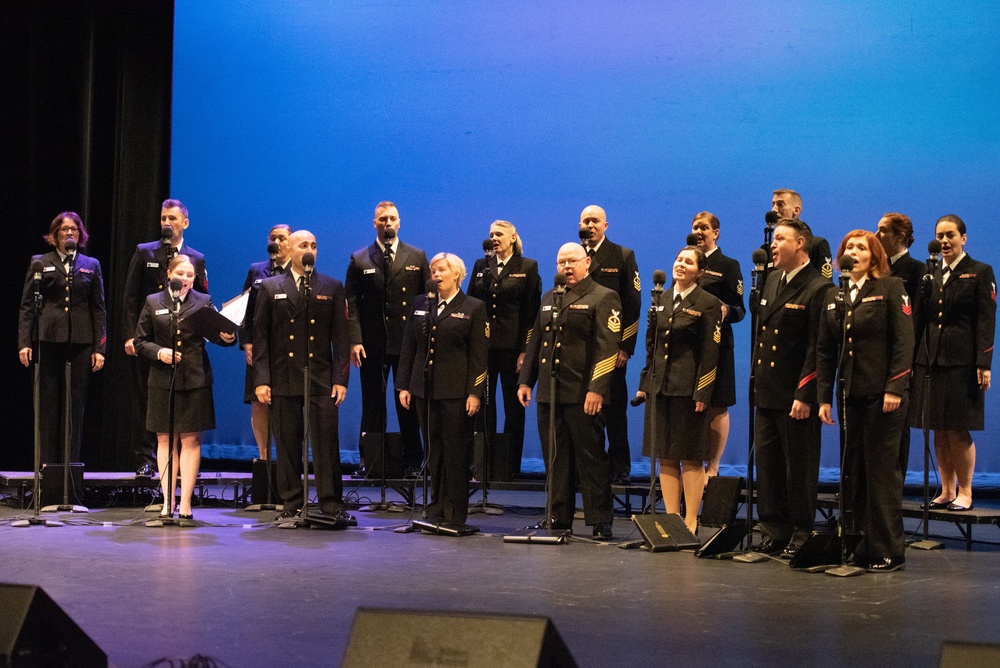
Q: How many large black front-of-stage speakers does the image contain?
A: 3